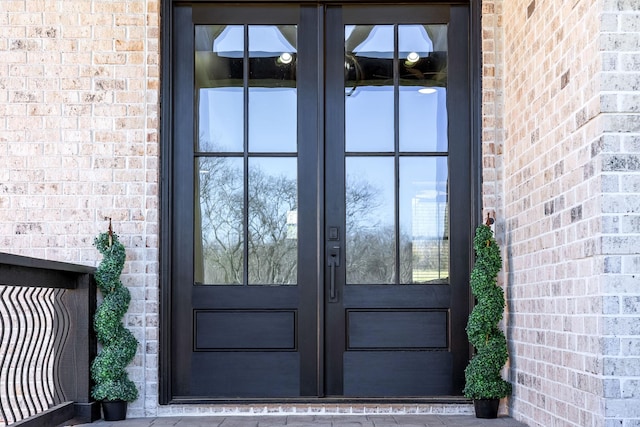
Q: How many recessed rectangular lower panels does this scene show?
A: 2